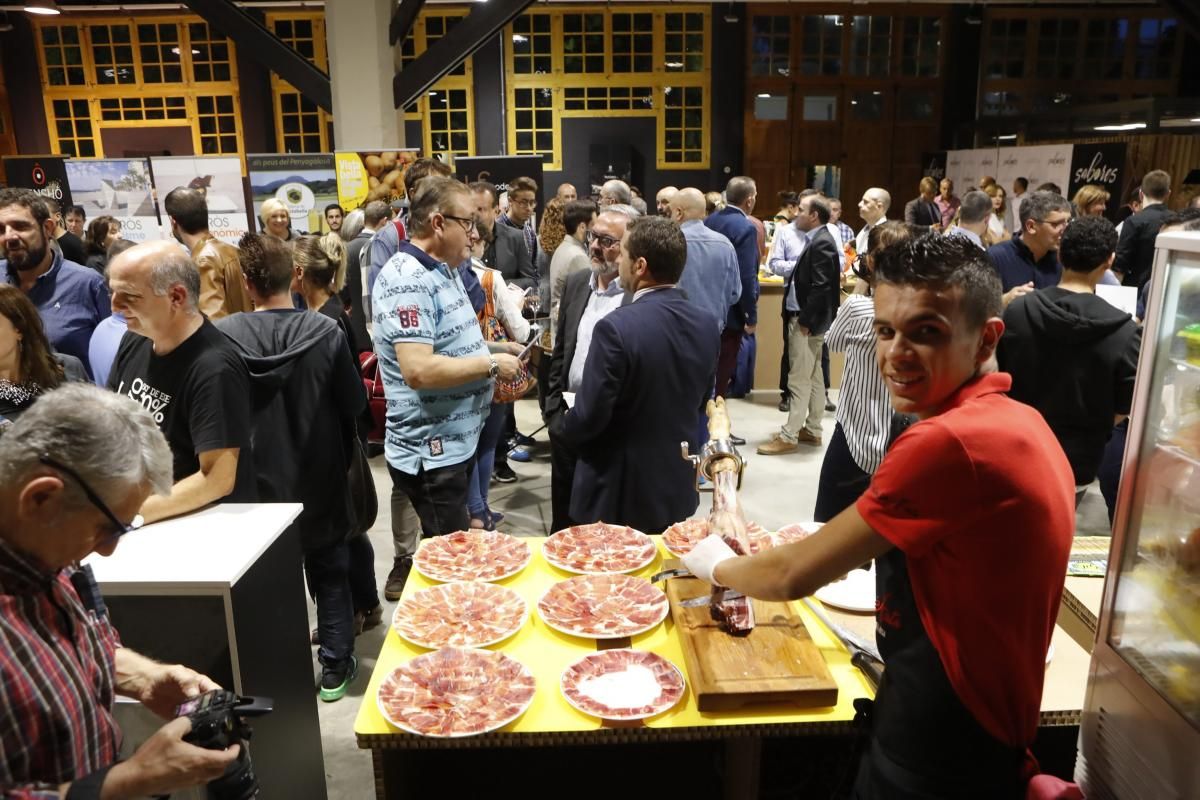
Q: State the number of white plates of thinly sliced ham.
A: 8